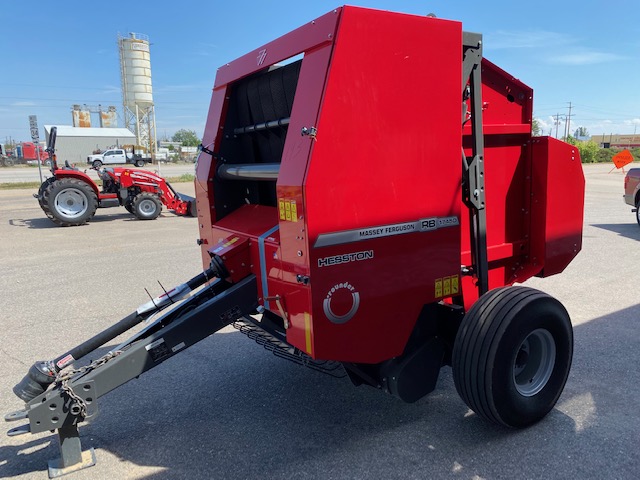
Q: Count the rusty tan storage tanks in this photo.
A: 2